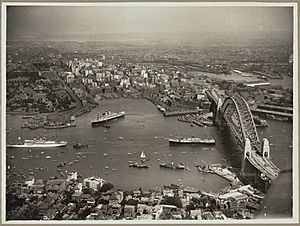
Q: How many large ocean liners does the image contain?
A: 3